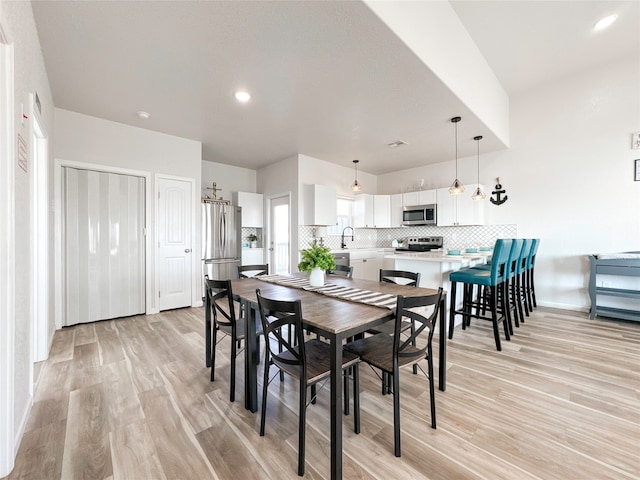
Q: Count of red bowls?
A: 0